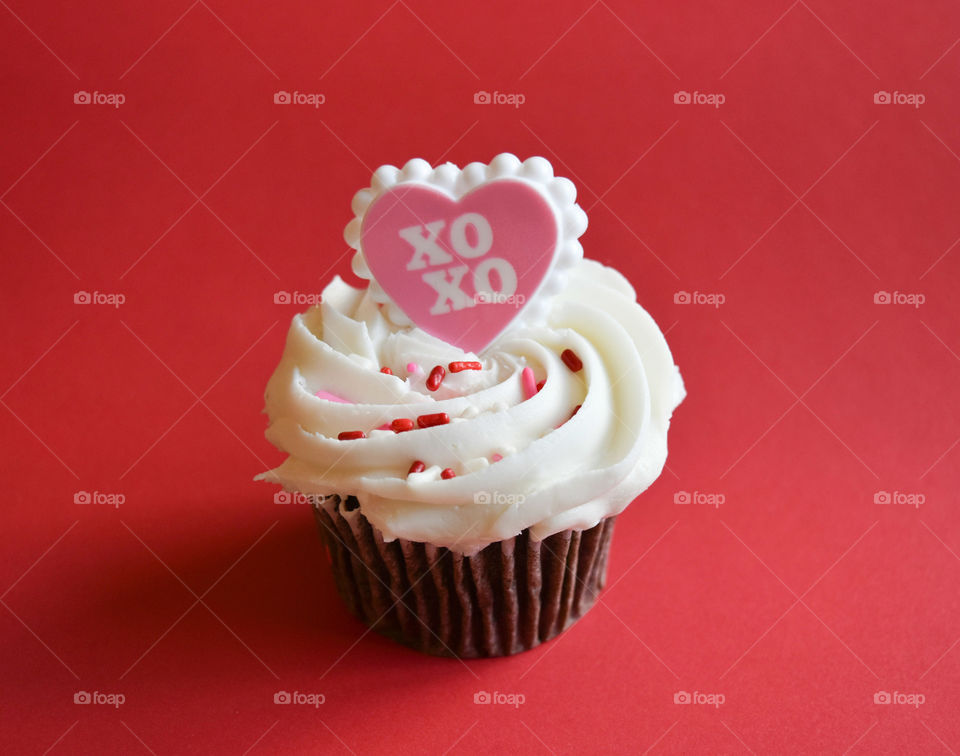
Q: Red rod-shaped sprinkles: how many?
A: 11